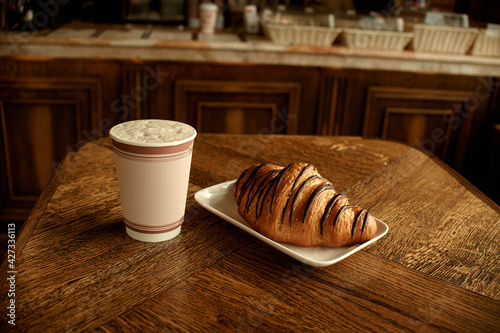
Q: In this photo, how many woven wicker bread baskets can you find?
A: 4